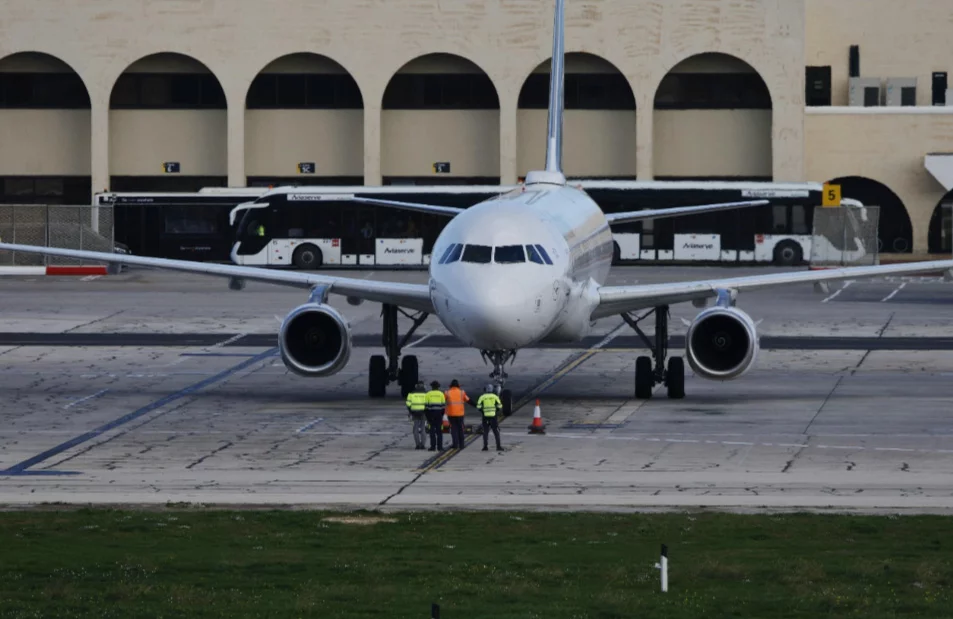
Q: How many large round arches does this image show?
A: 6